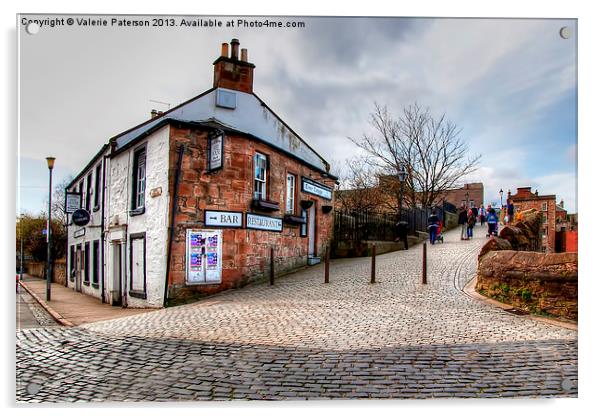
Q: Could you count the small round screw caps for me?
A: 4